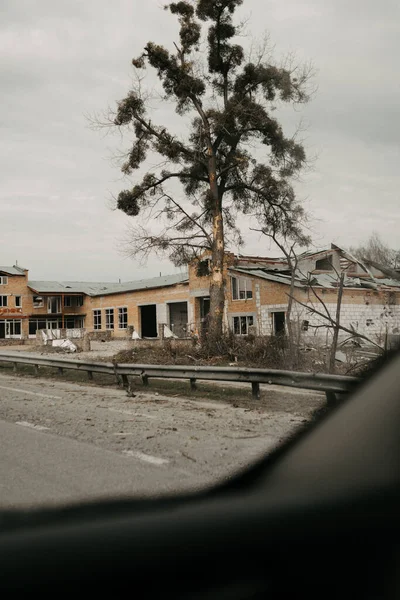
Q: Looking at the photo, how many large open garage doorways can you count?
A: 2